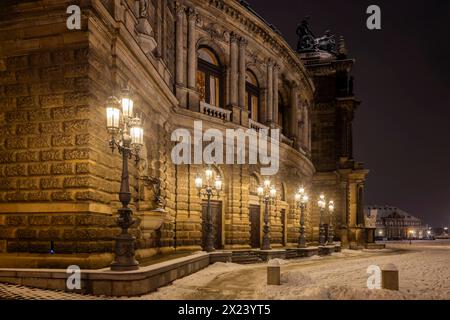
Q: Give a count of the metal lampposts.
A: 6